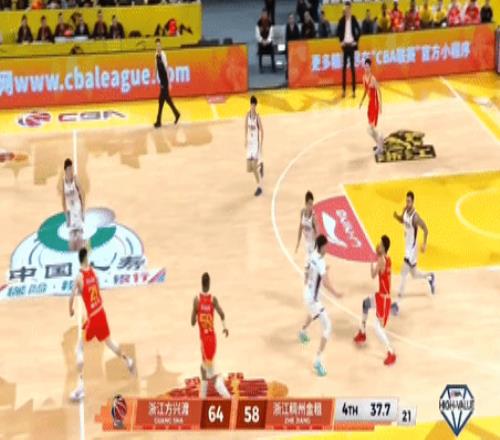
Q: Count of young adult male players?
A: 9